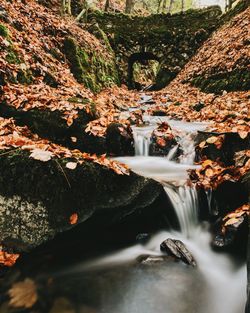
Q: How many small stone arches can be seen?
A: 1